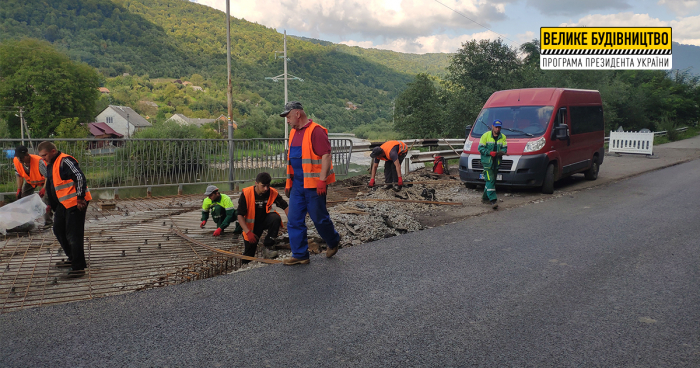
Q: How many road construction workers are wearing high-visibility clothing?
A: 7